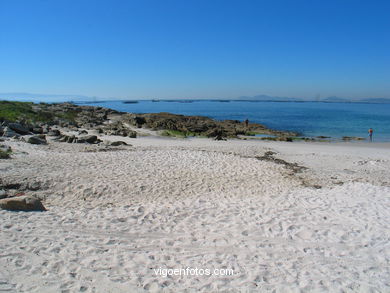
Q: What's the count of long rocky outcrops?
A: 1